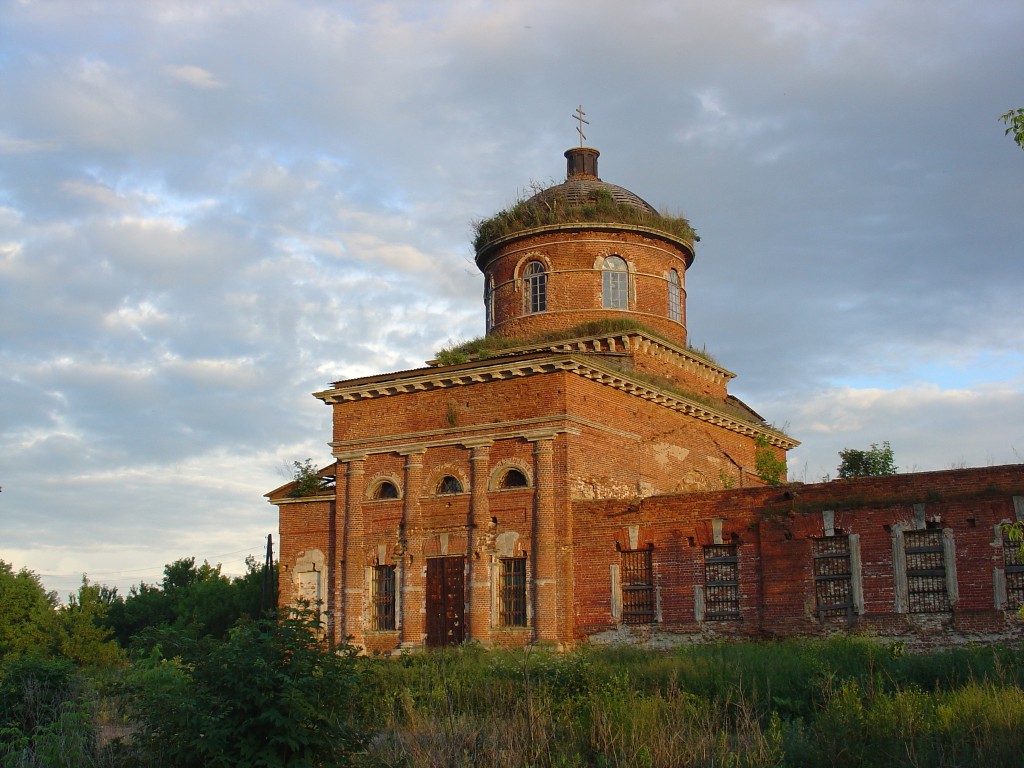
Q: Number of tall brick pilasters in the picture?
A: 4